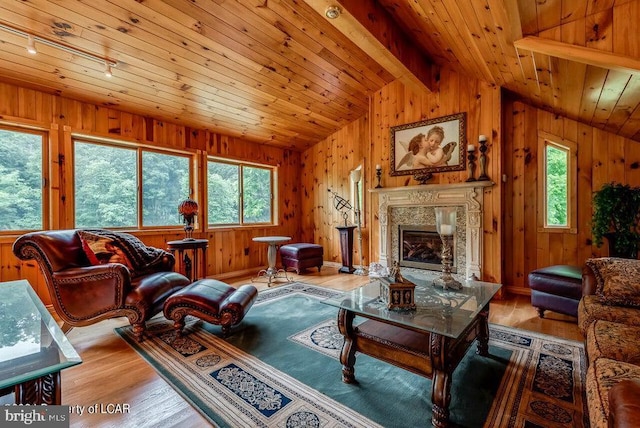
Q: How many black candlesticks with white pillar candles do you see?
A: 3